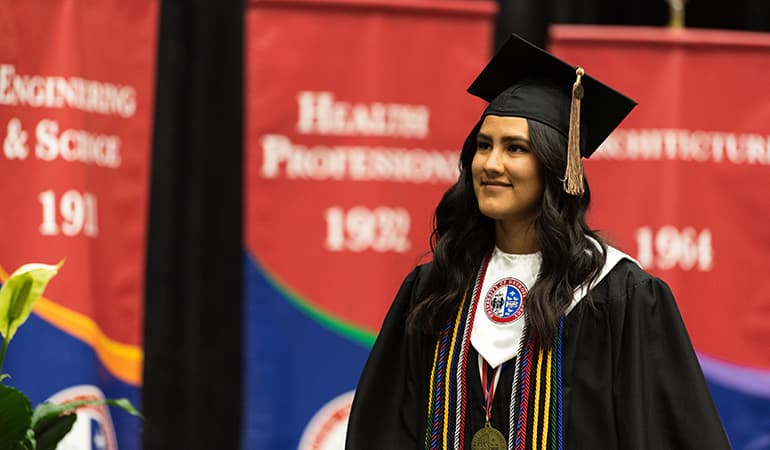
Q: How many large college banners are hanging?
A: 3